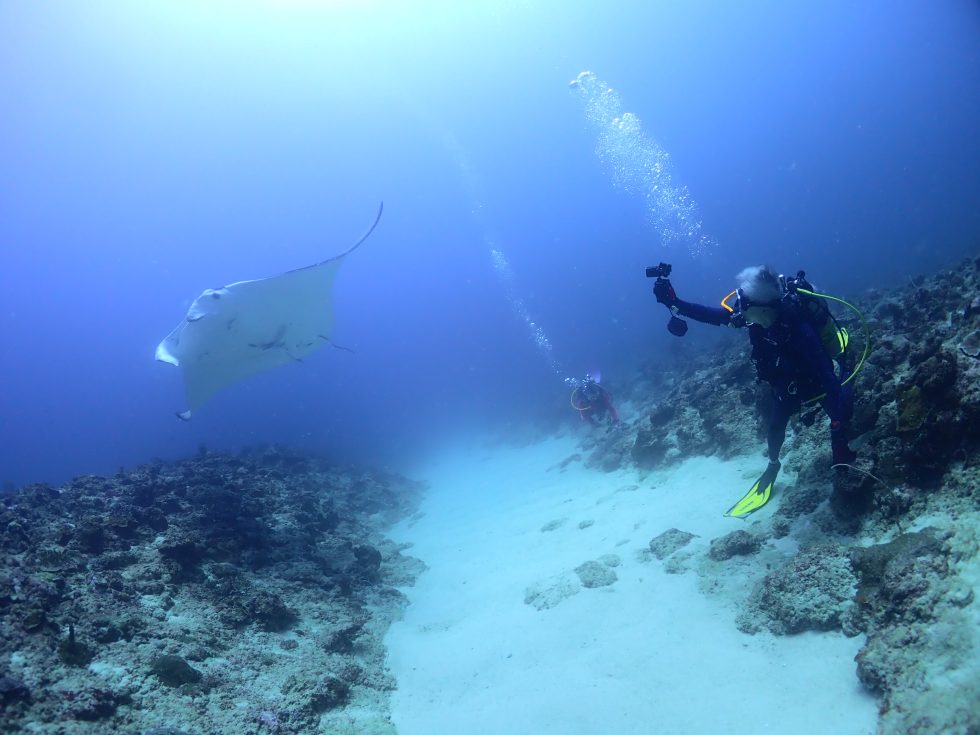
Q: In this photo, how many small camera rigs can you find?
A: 1